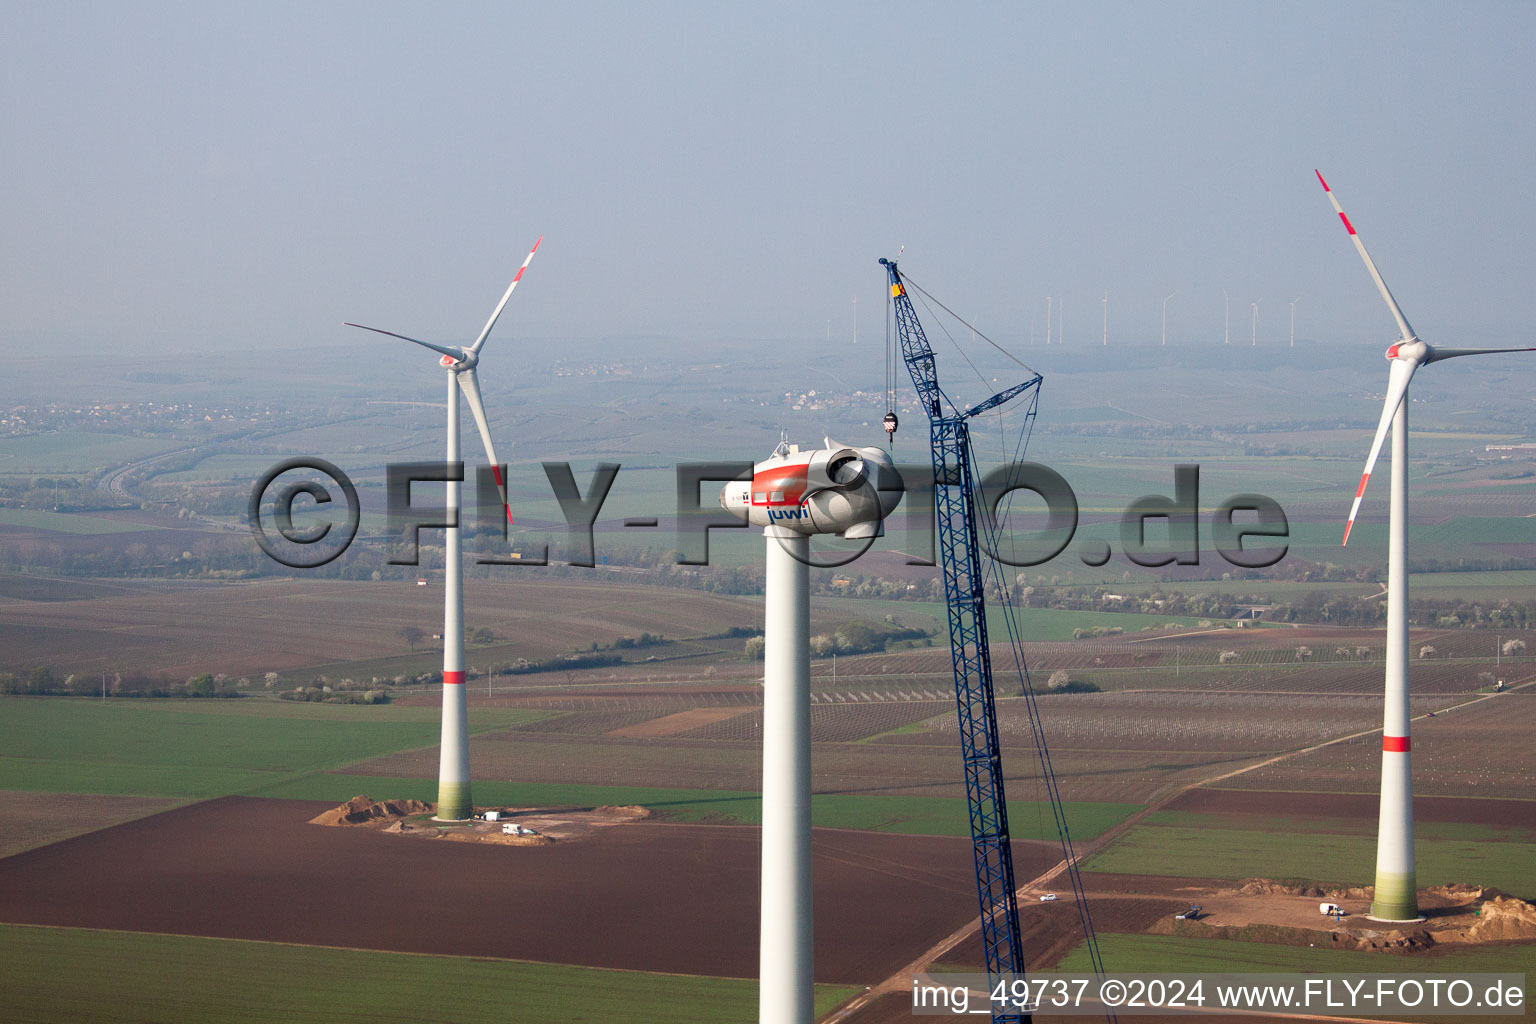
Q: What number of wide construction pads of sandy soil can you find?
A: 2